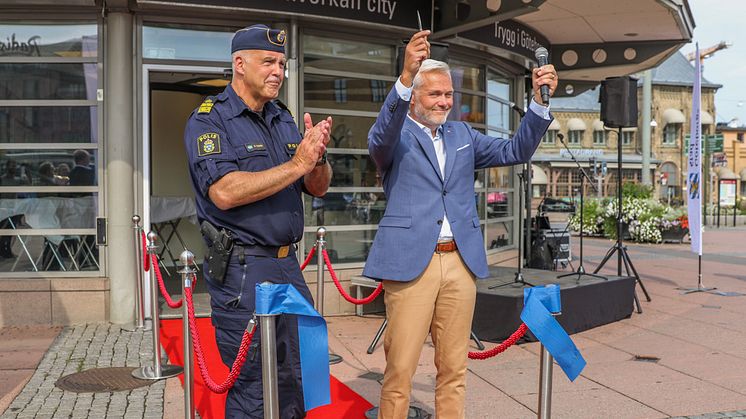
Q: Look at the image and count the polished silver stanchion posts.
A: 6